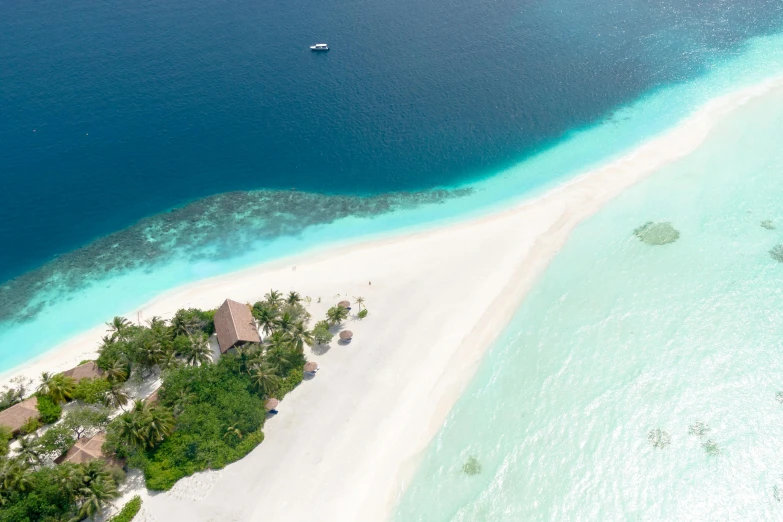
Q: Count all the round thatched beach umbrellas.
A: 4